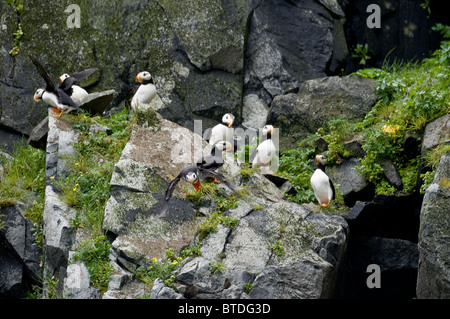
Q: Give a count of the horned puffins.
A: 8